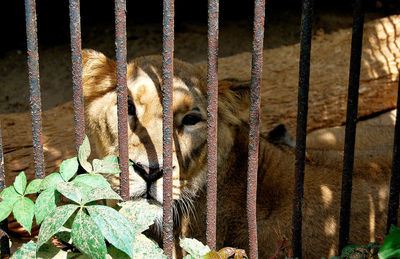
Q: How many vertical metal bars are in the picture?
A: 10